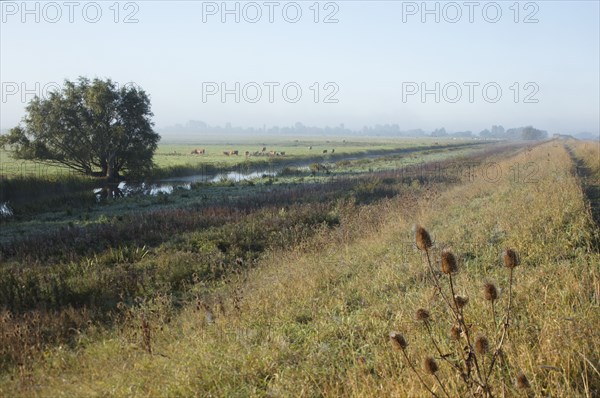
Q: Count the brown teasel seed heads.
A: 11